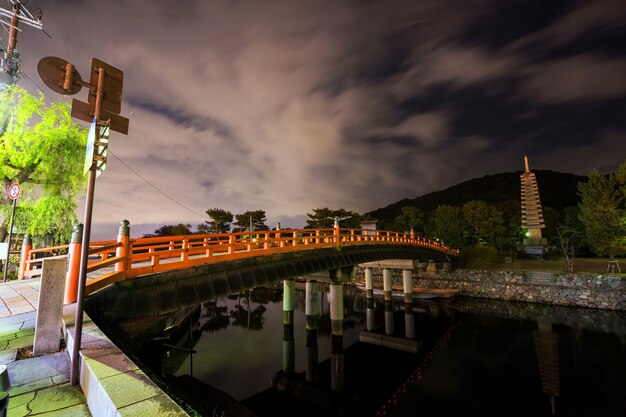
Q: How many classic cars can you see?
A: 0